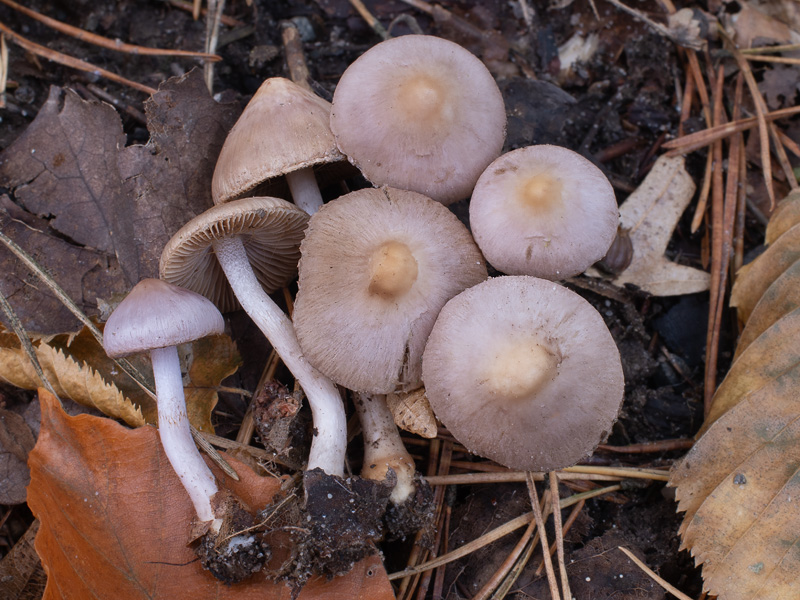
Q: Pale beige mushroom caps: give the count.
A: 7